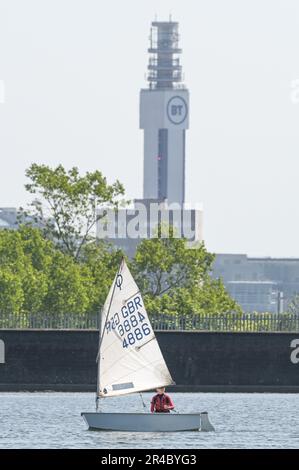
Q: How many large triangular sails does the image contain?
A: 1